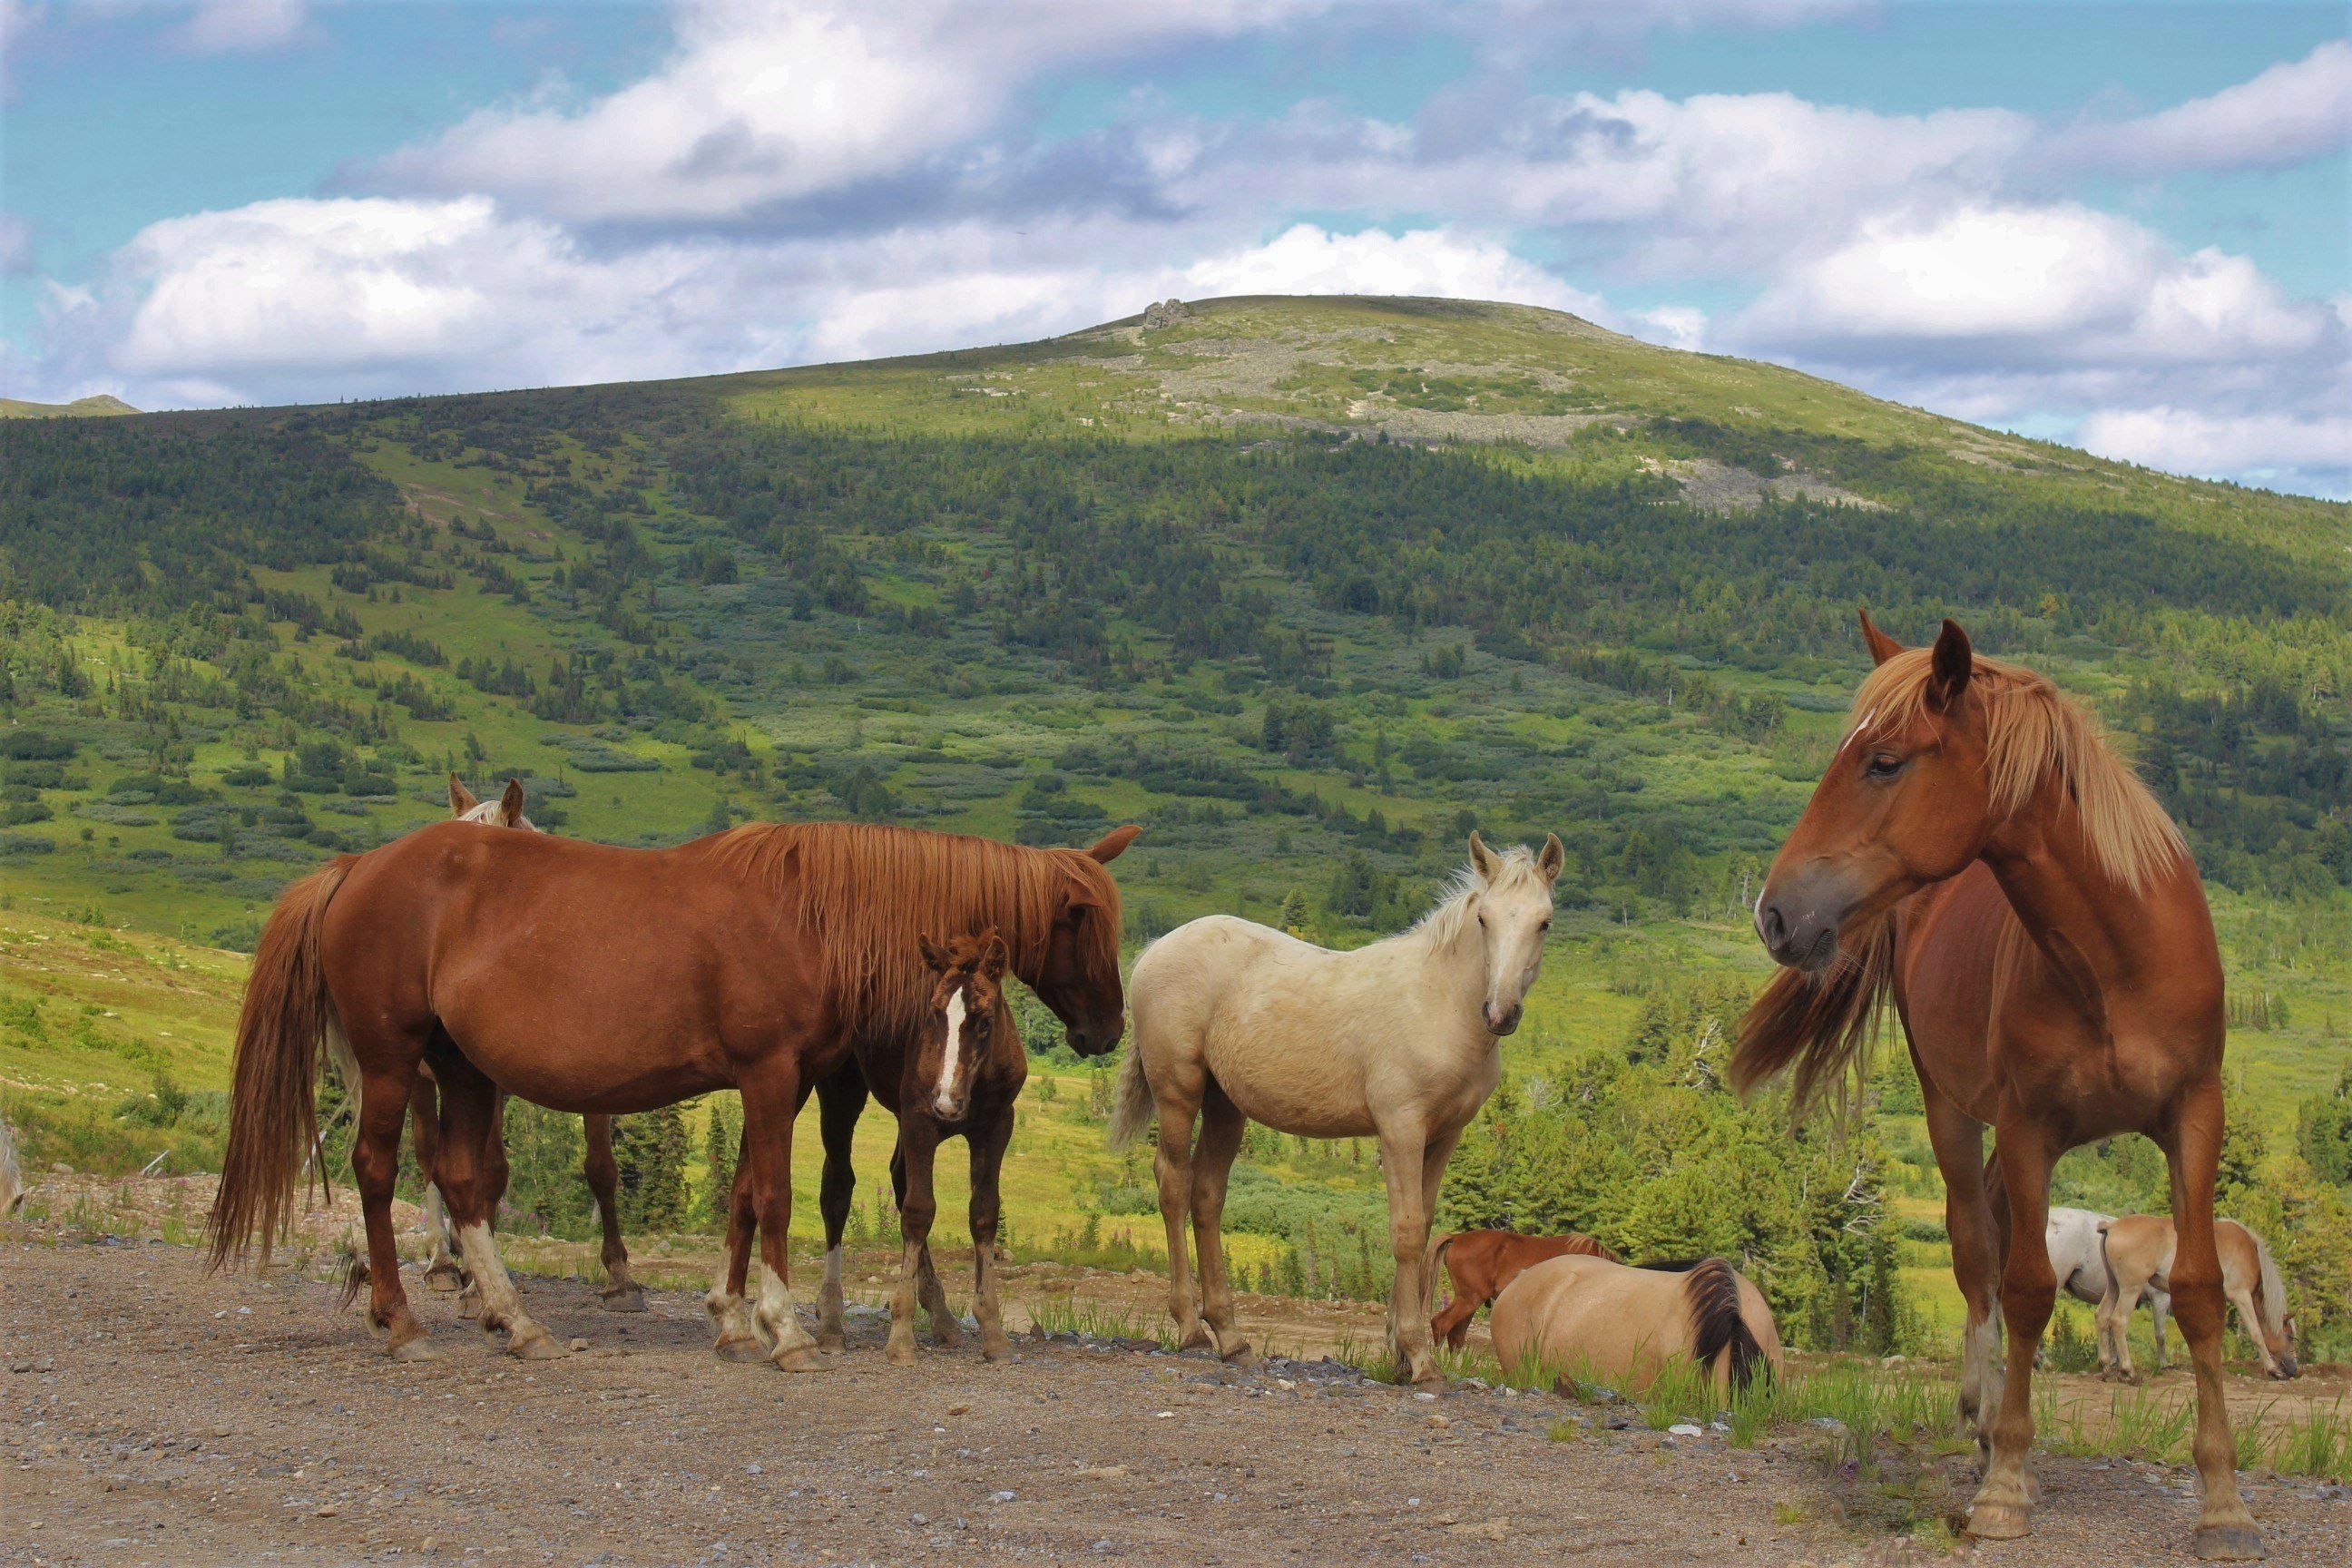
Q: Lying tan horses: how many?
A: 1